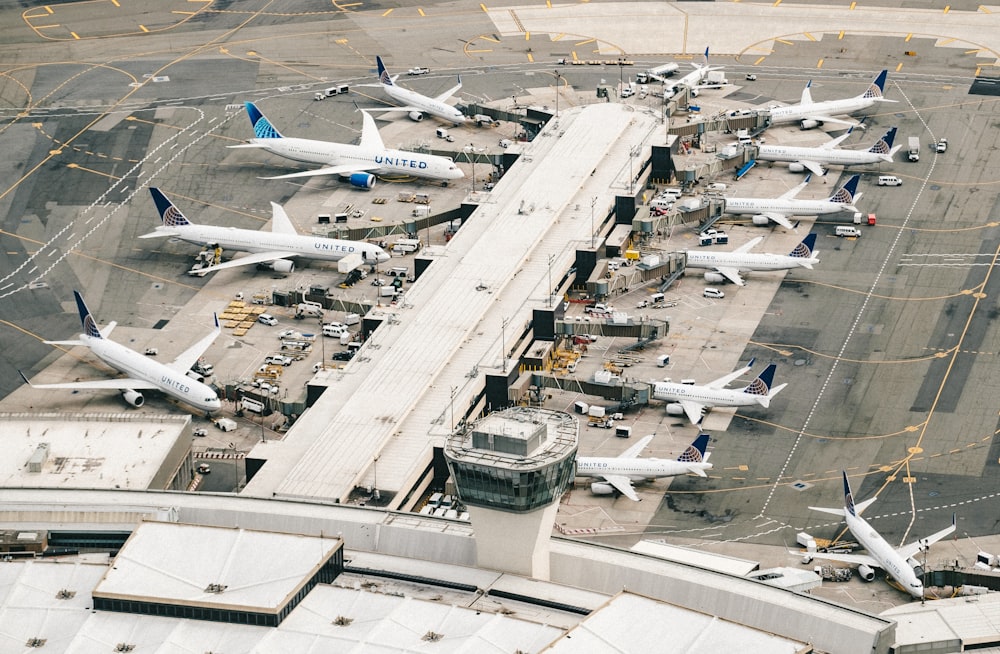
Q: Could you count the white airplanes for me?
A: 12